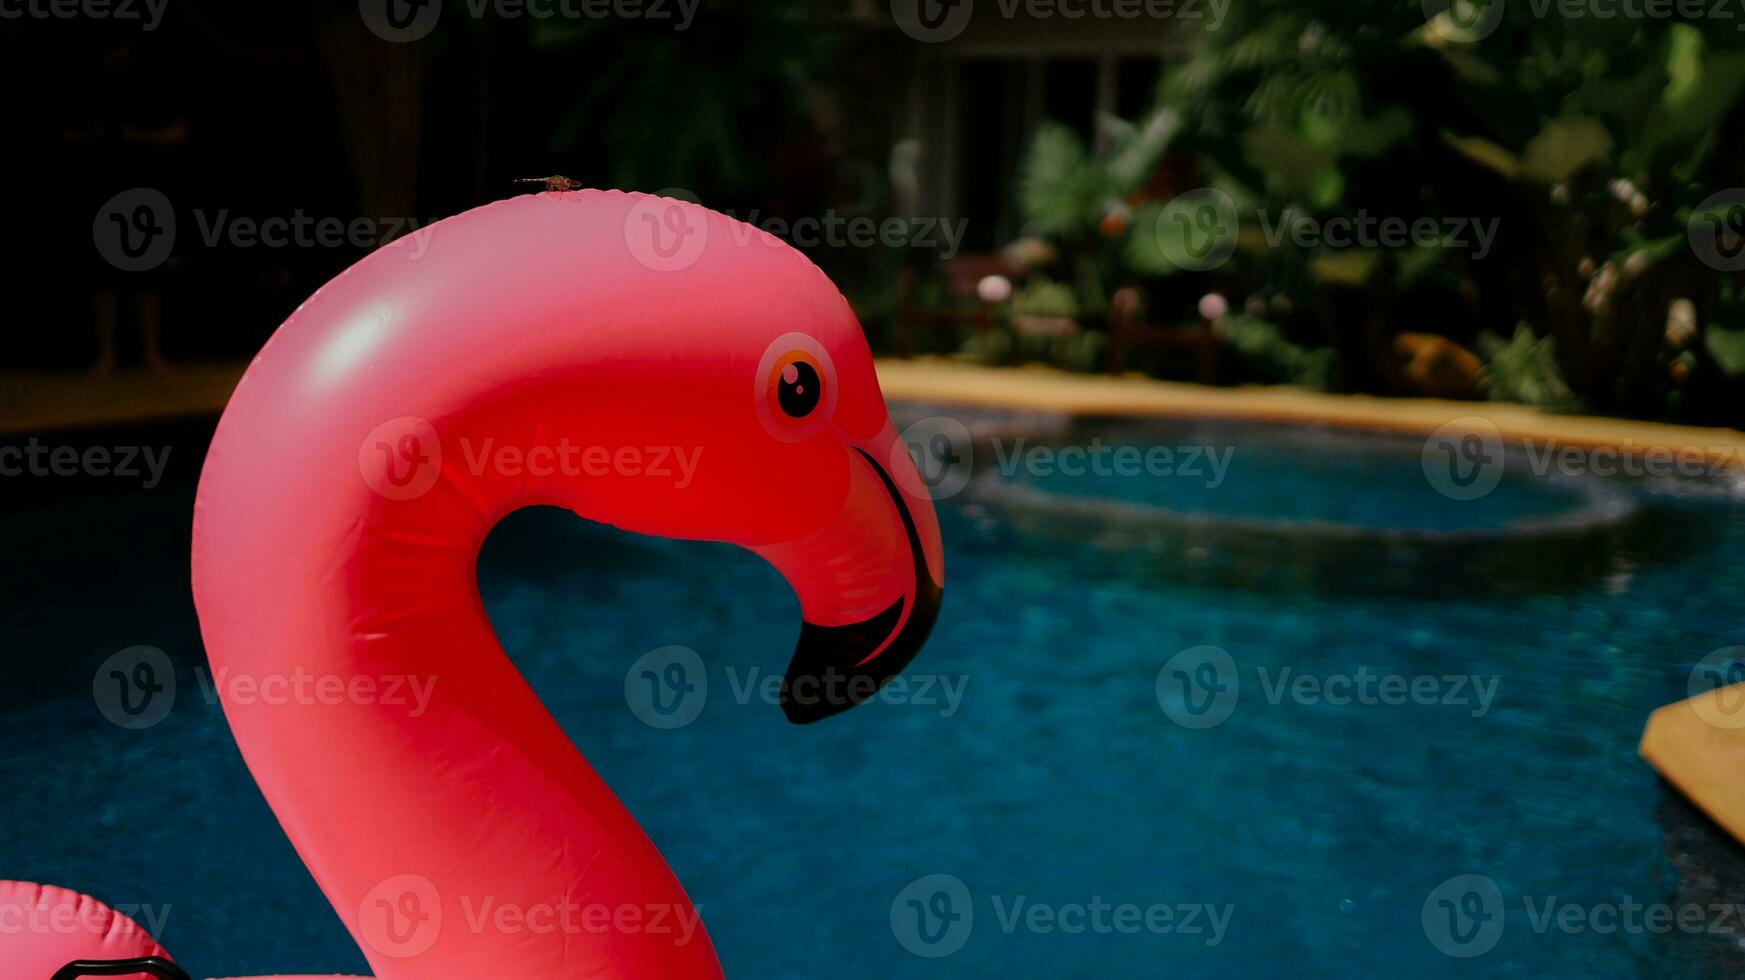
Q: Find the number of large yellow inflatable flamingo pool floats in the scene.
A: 0